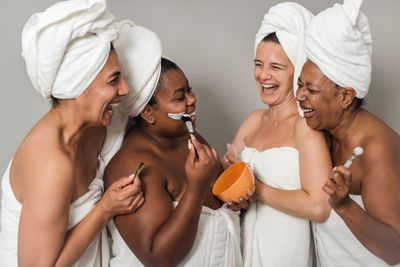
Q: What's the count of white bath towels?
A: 8